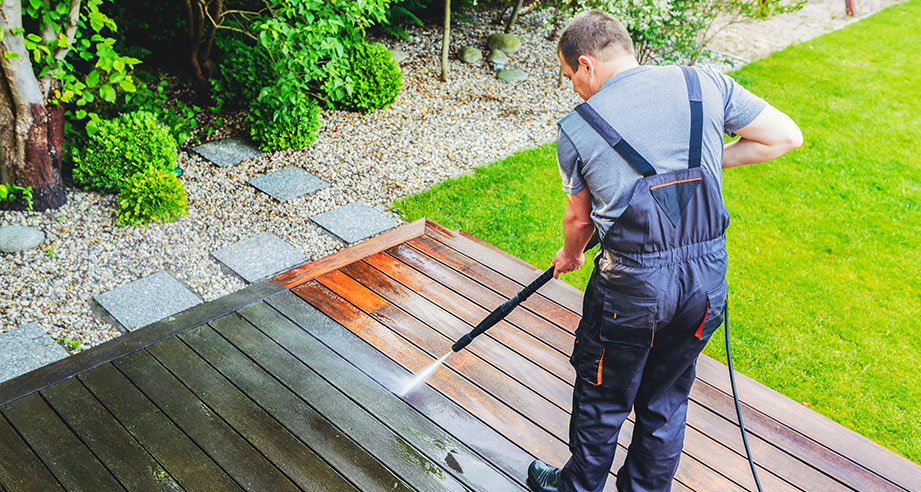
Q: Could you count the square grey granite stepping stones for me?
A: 6